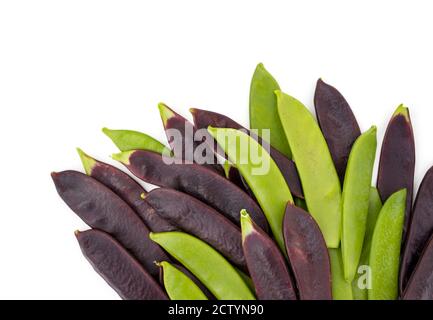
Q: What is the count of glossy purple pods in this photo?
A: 14